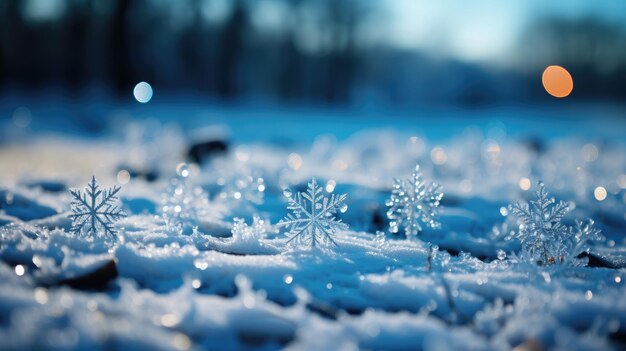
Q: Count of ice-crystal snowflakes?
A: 4